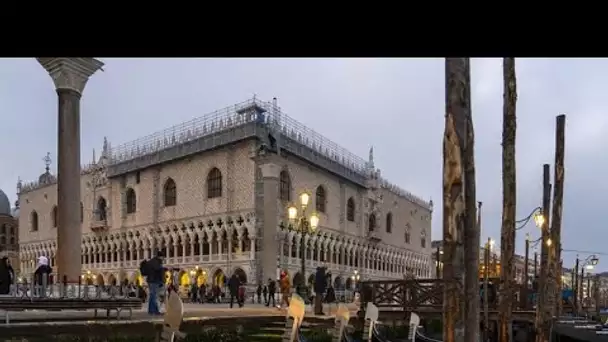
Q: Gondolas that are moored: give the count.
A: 5